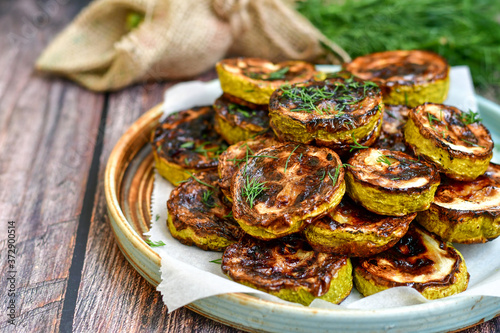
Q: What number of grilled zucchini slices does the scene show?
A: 15